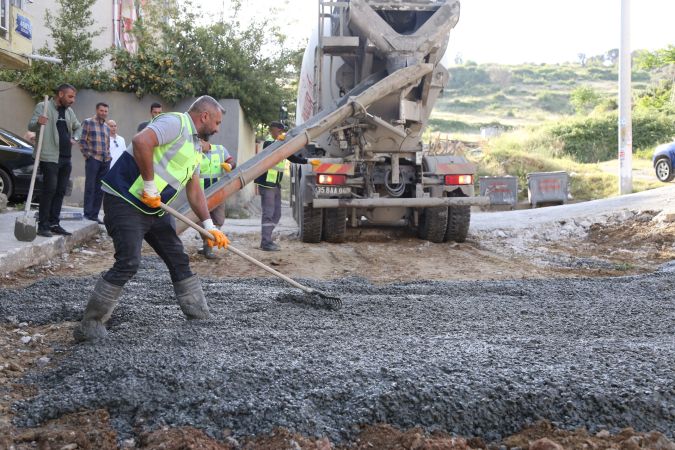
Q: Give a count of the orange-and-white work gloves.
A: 5